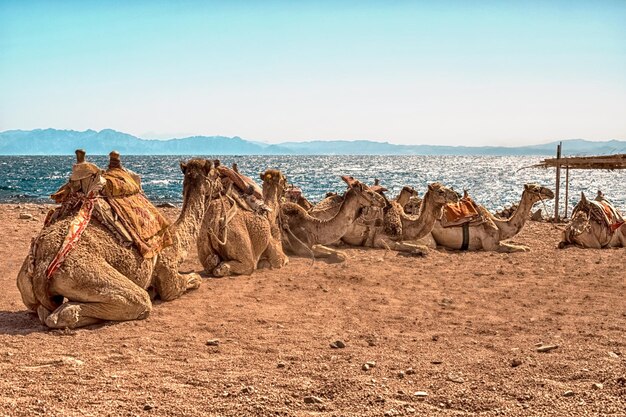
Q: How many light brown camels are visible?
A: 7